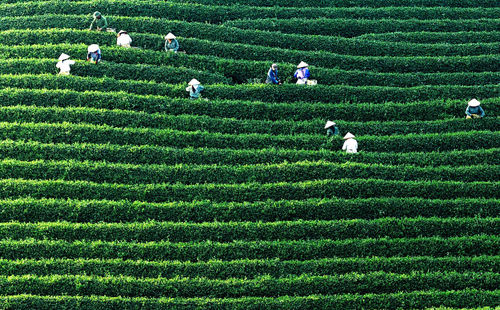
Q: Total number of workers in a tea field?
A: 11